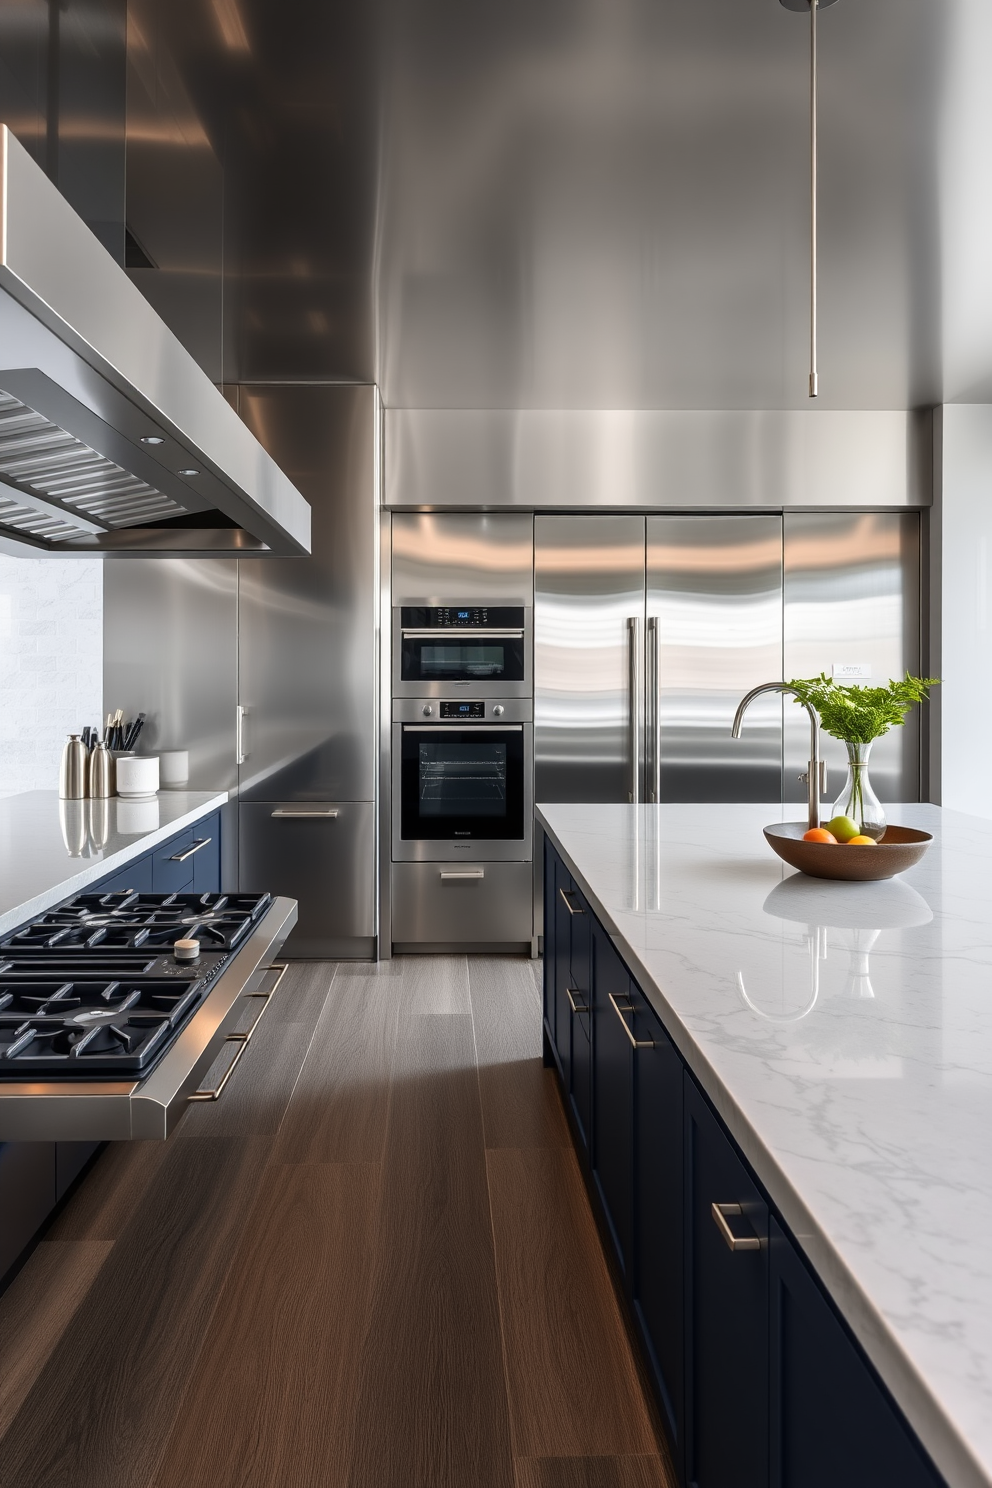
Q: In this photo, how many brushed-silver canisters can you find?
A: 2